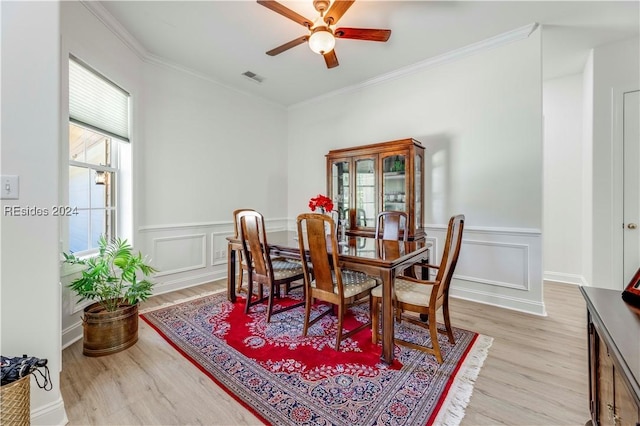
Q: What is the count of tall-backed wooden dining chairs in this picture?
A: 6